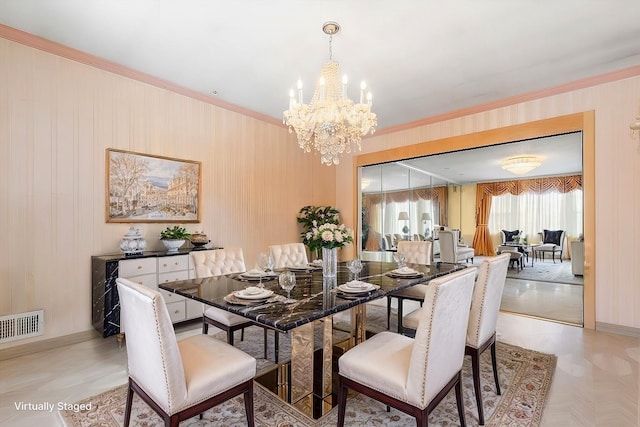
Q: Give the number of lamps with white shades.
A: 2